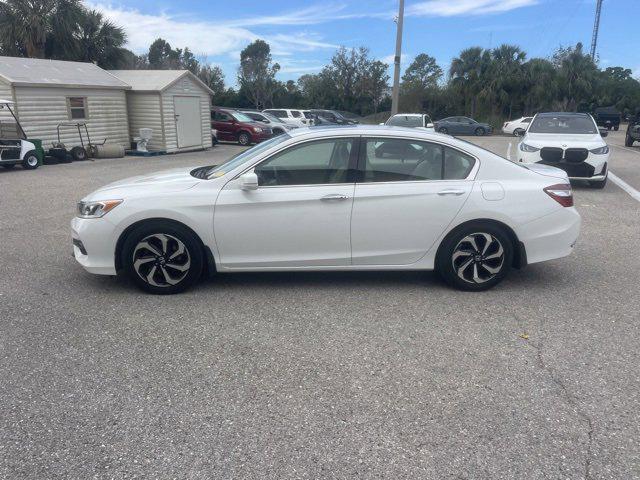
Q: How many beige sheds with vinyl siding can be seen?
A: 2